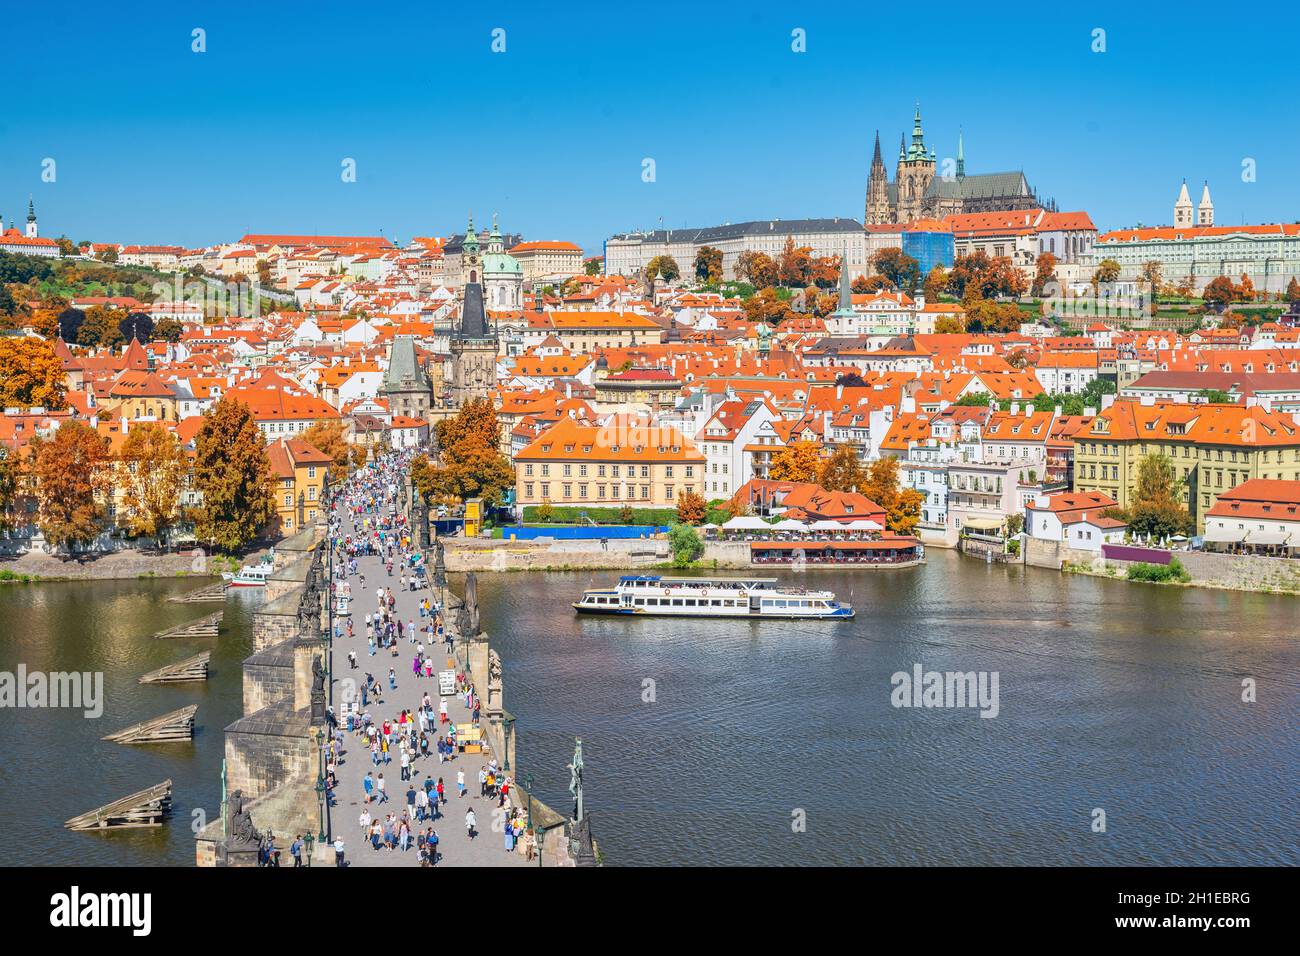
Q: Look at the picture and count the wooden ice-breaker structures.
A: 5